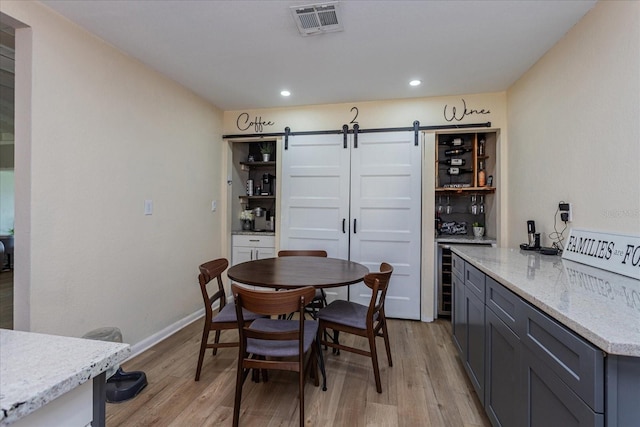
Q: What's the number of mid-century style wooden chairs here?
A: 4